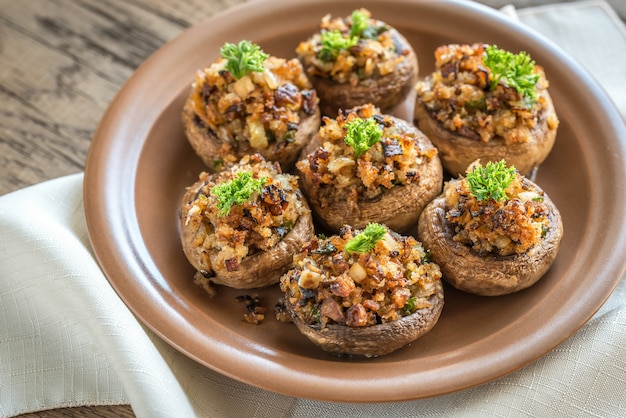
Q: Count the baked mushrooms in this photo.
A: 7